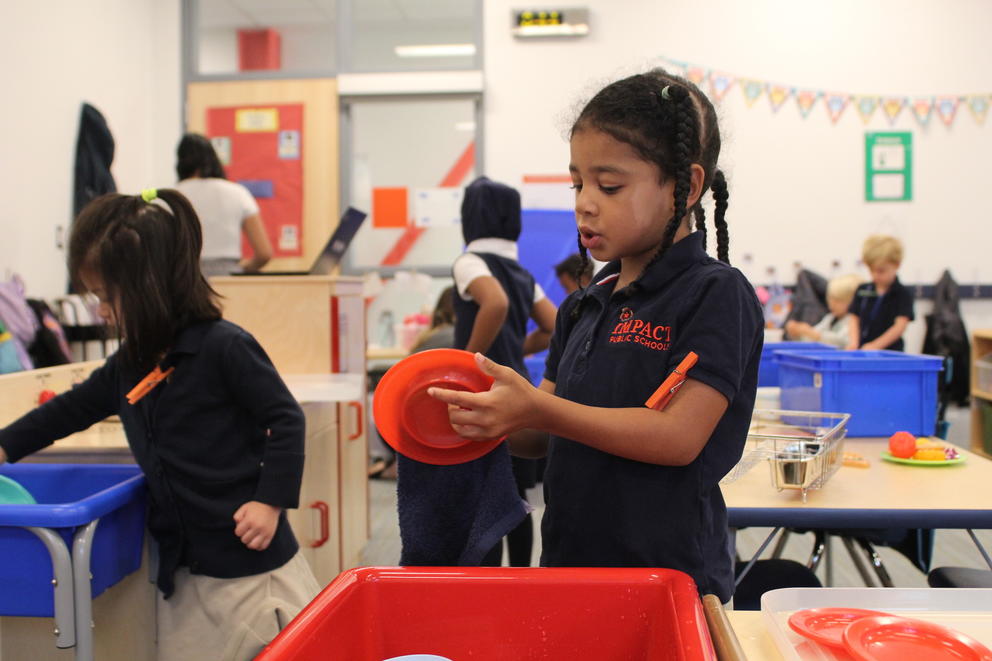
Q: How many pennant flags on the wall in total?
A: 11